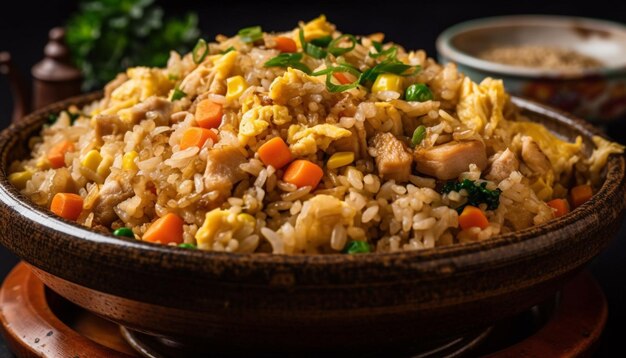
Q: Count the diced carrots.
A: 12